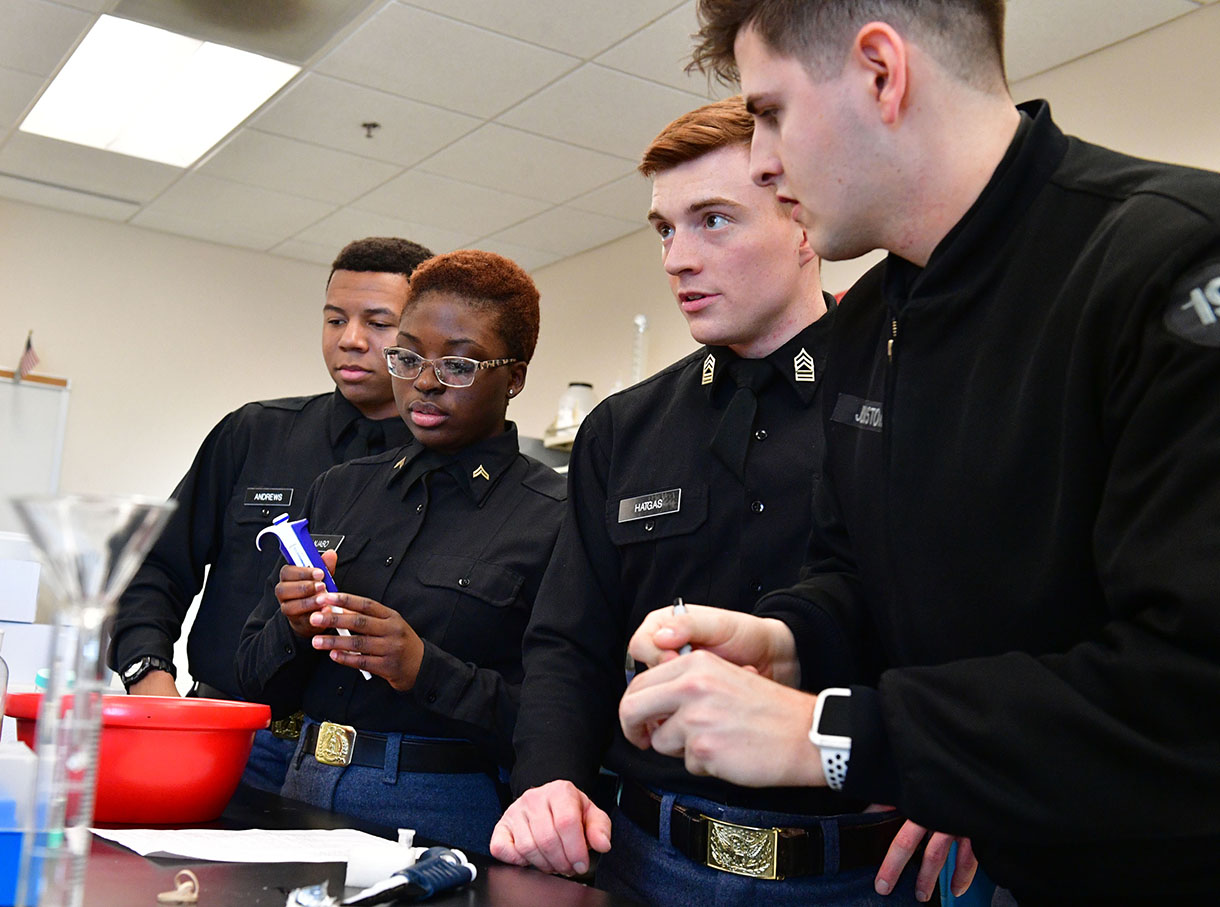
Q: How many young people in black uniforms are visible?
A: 4